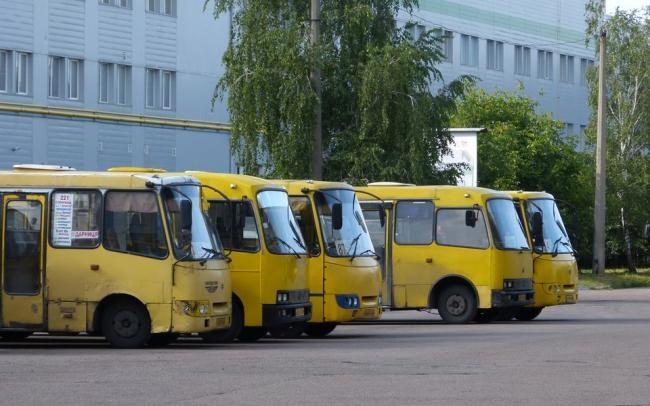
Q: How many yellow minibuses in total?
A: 5